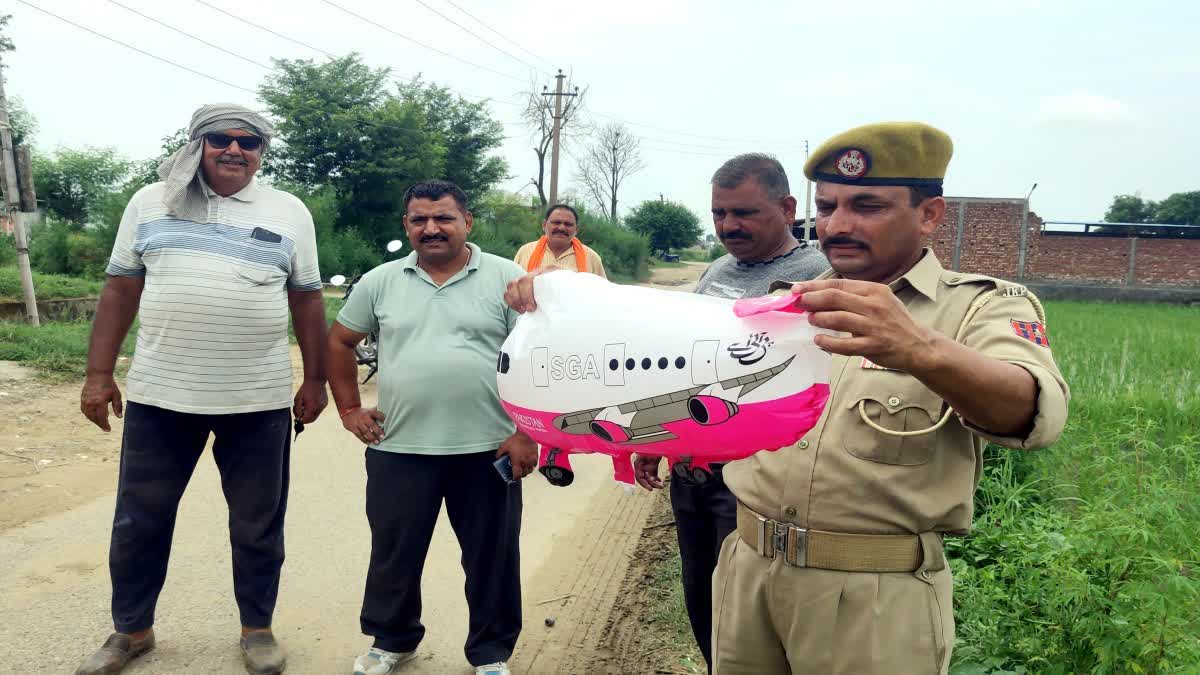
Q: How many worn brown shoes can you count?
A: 2